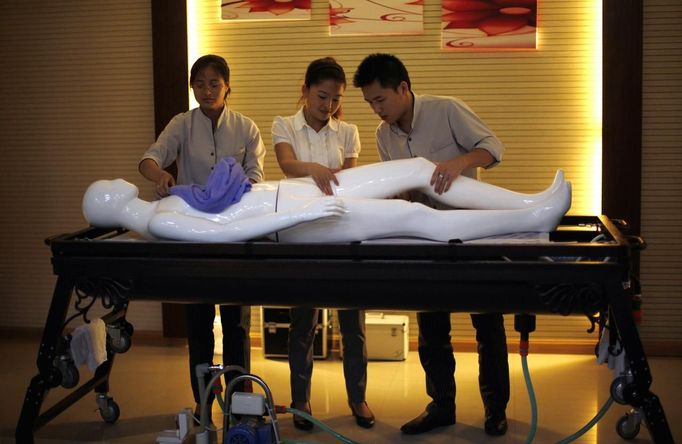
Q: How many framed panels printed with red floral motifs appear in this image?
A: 3